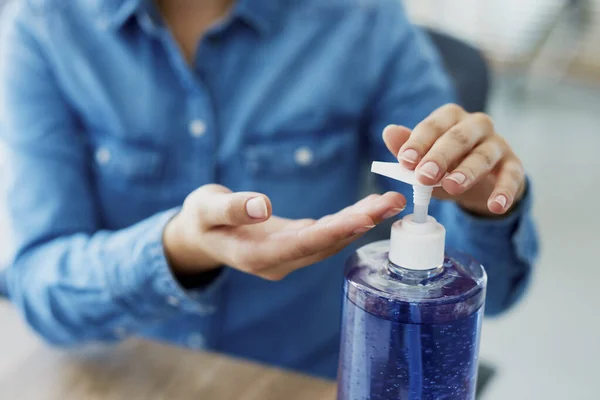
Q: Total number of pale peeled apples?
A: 0